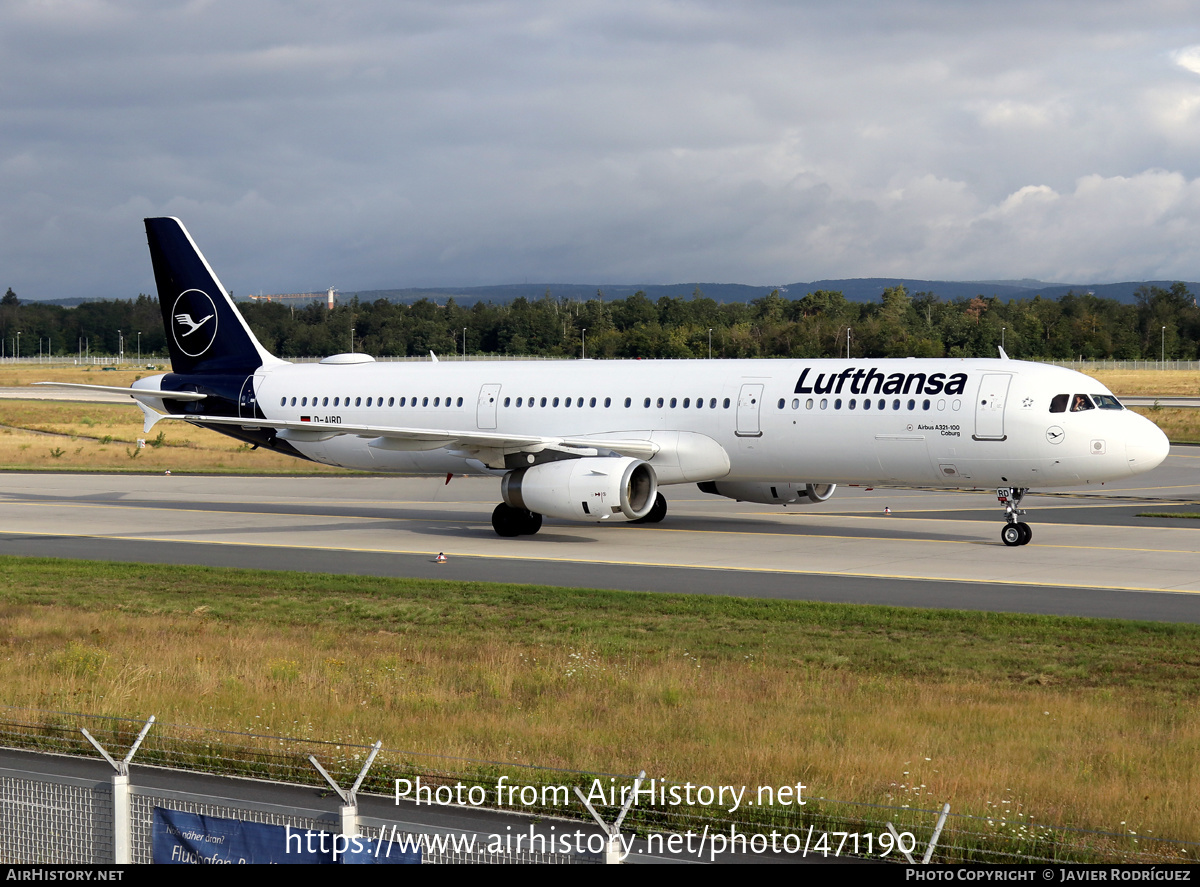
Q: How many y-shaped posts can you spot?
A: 4